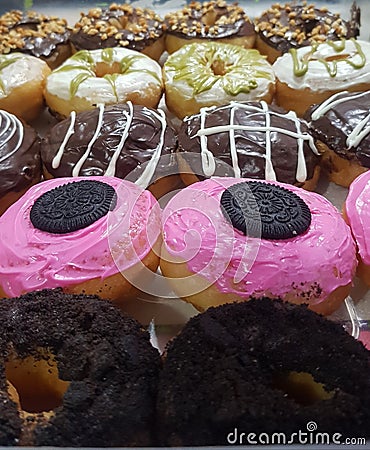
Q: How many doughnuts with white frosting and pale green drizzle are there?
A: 4